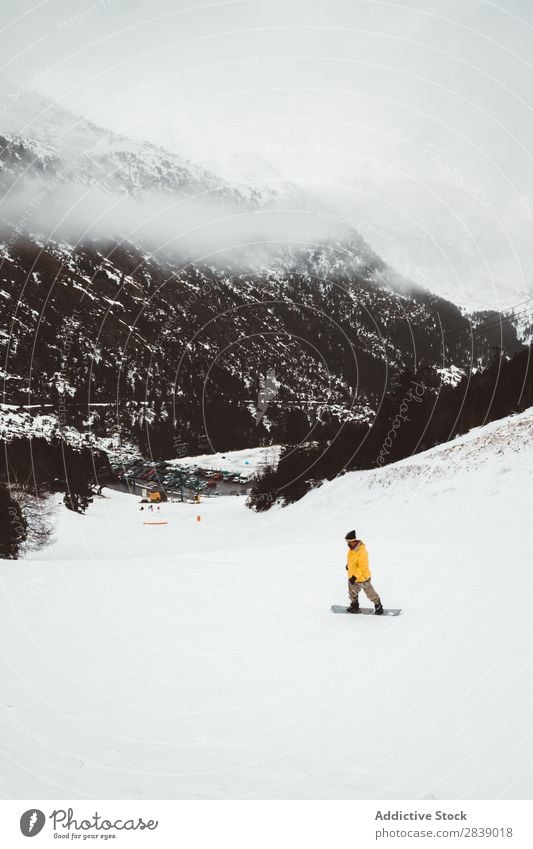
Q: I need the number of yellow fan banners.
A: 0